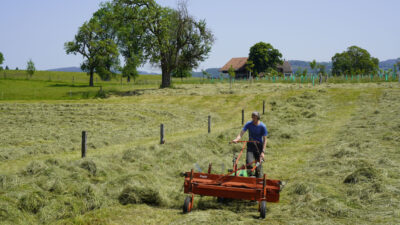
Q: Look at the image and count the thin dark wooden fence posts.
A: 5